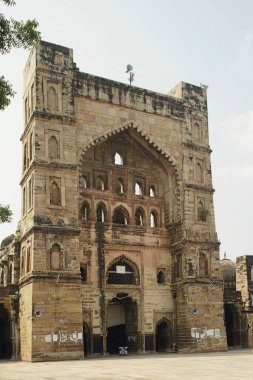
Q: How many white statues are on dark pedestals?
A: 0